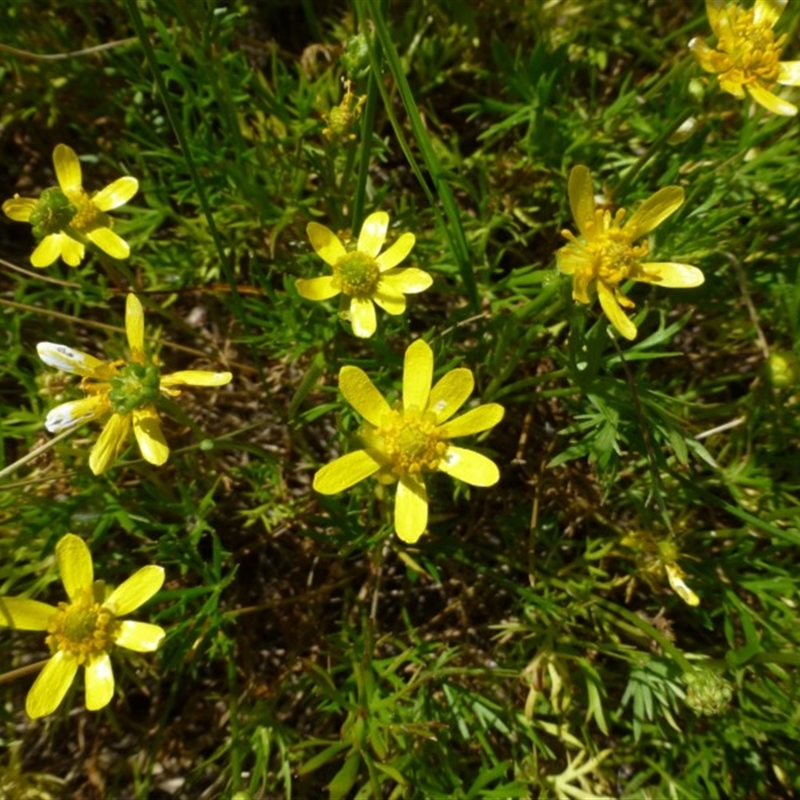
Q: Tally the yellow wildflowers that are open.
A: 7